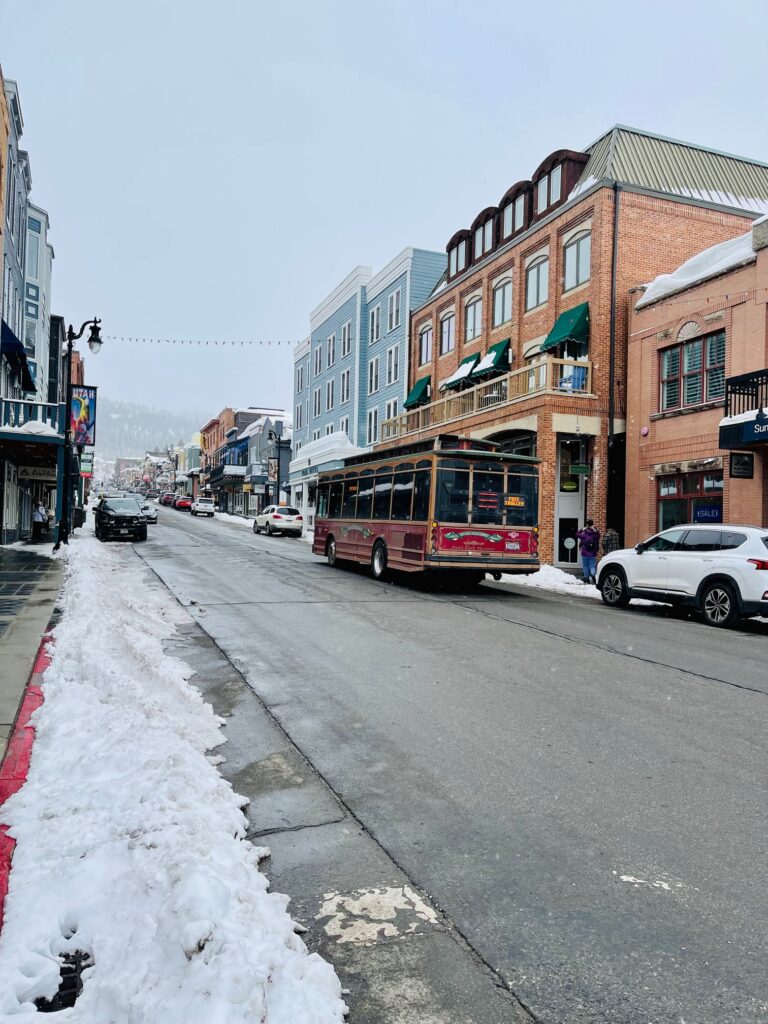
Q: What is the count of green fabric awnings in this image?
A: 4